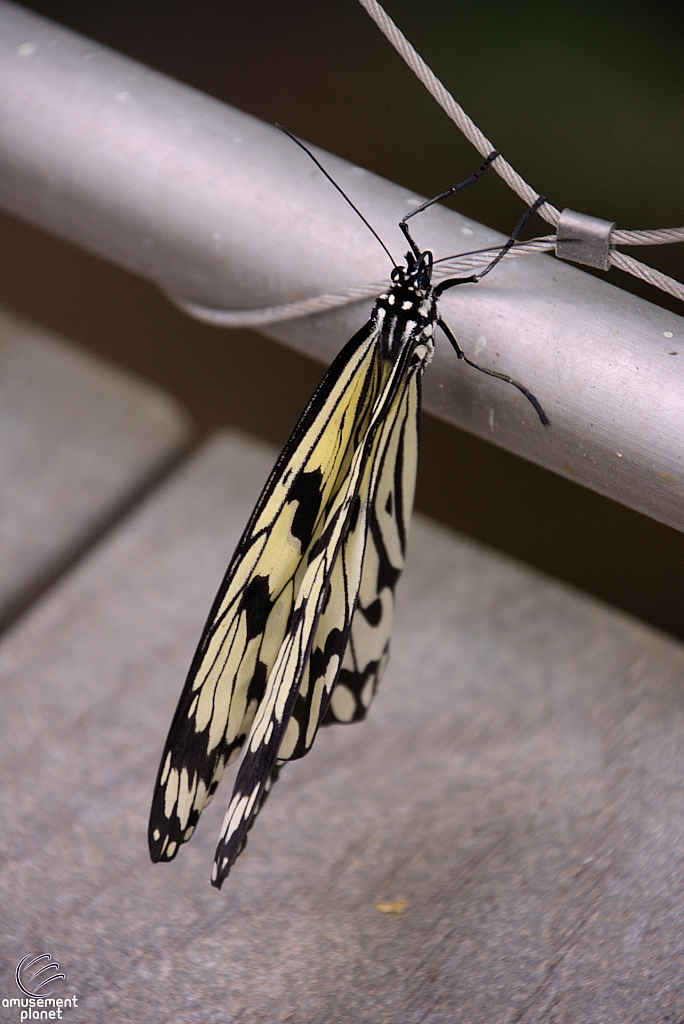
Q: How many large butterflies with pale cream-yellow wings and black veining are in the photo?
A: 1